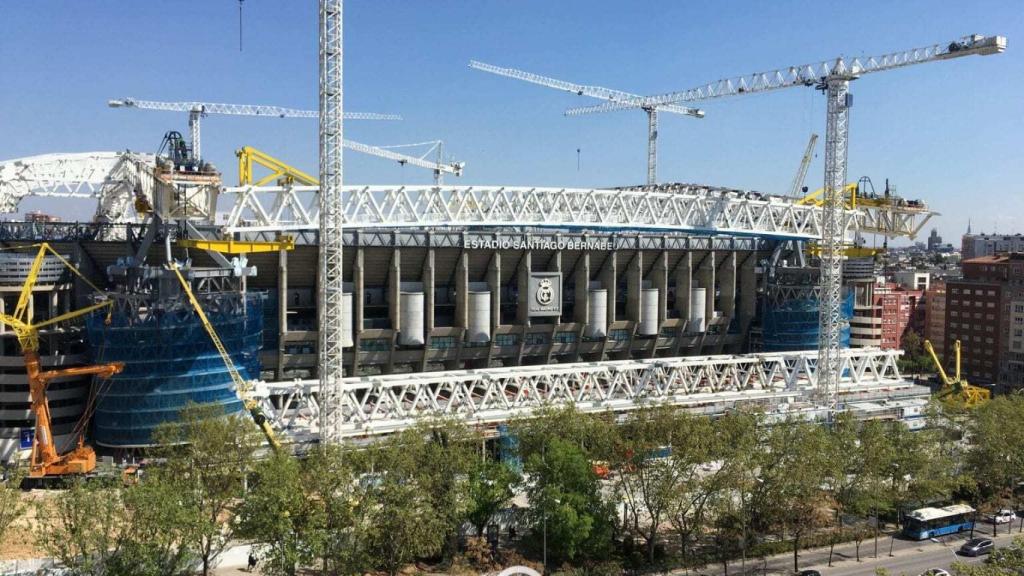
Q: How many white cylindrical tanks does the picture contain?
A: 6